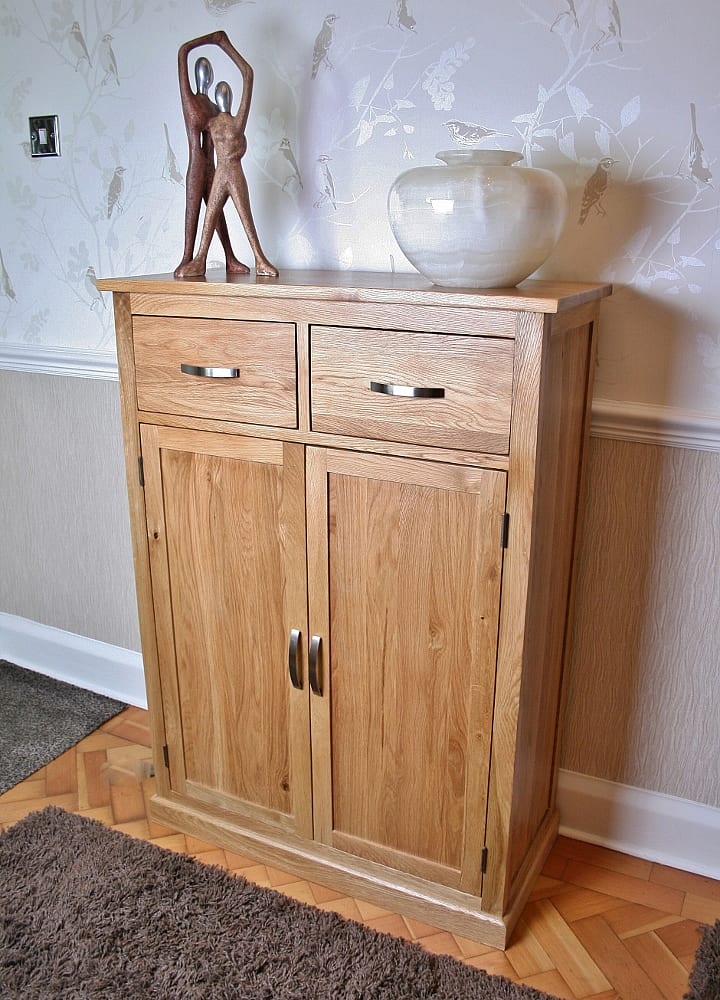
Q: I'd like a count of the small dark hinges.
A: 4